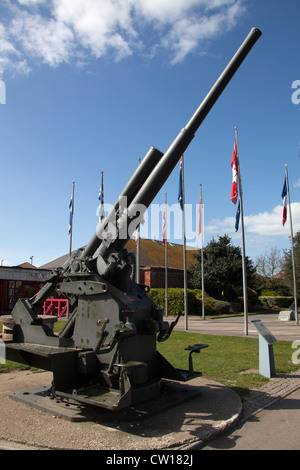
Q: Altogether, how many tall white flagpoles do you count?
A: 8